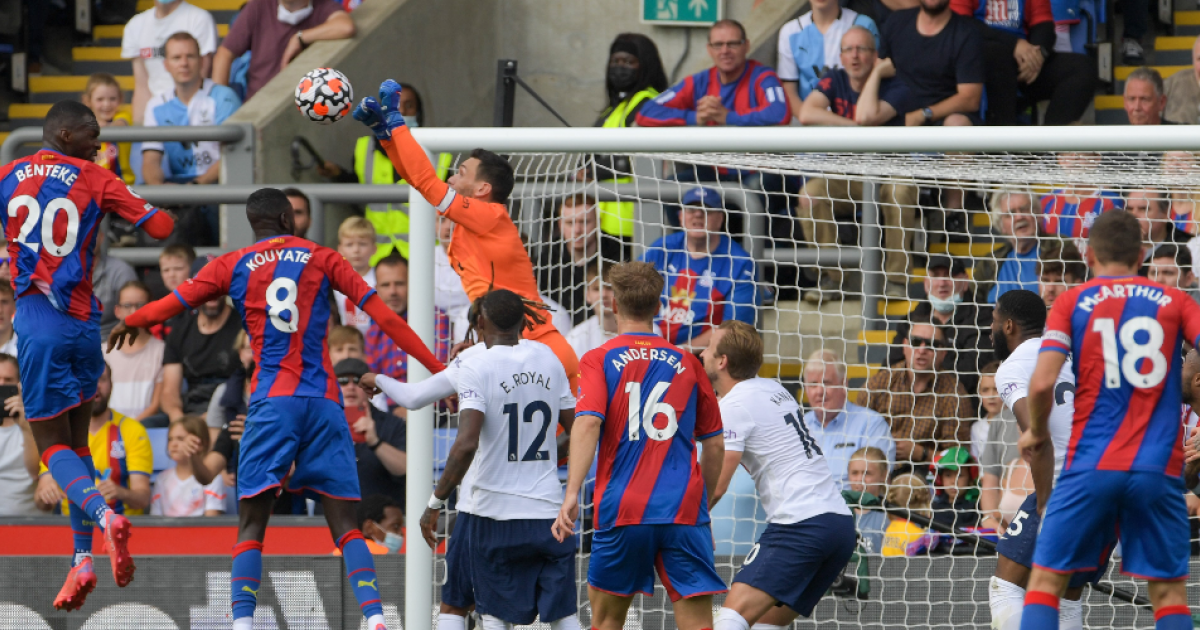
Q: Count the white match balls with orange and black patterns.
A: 1